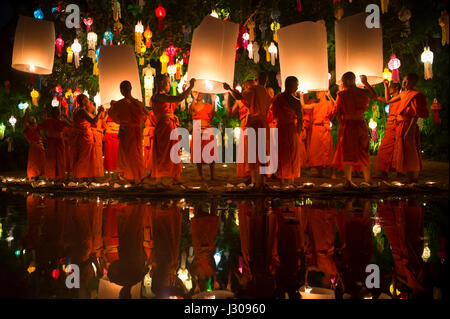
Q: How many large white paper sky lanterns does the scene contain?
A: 5